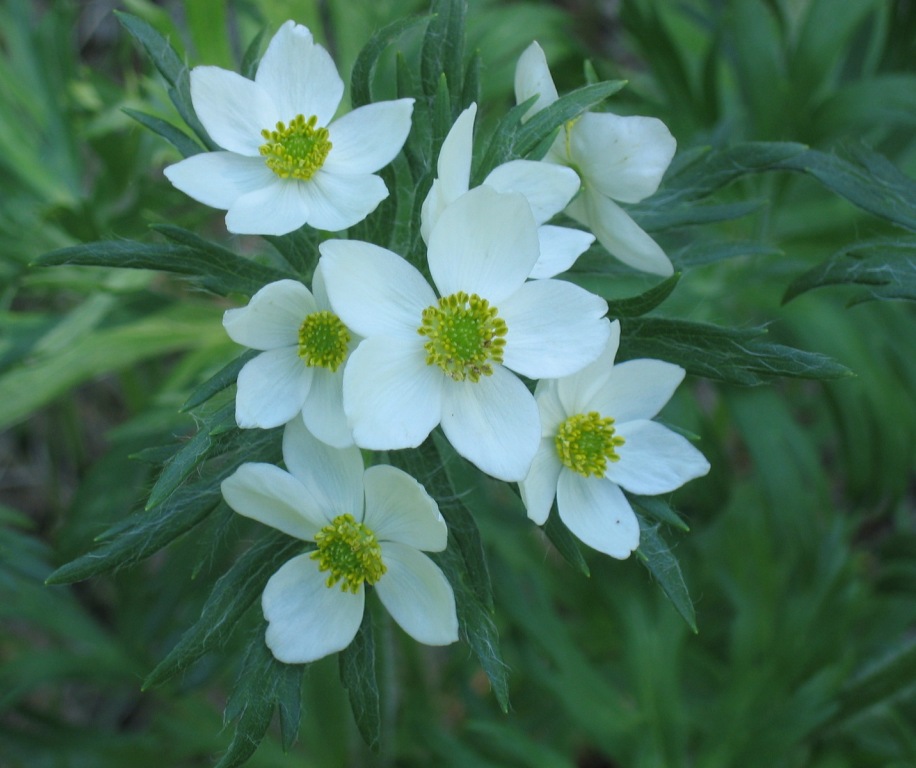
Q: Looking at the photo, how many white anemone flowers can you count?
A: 7